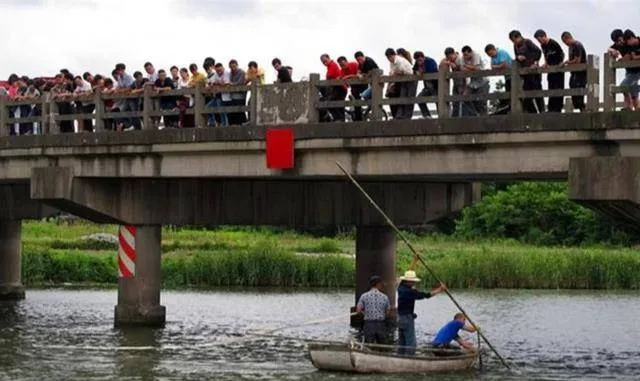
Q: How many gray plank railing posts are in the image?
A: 13